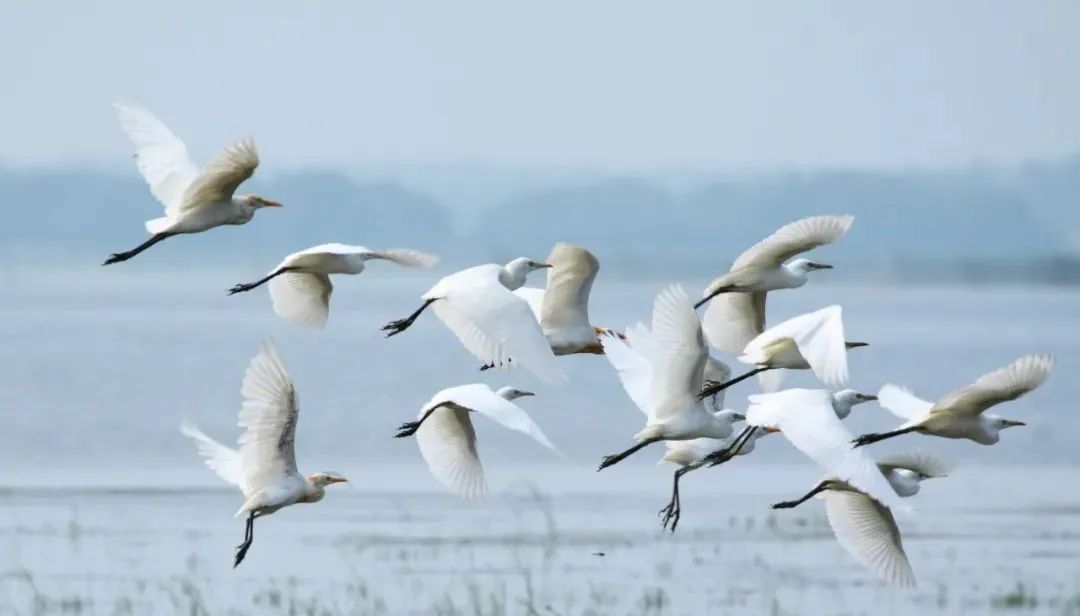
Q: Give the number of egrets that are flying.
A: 13